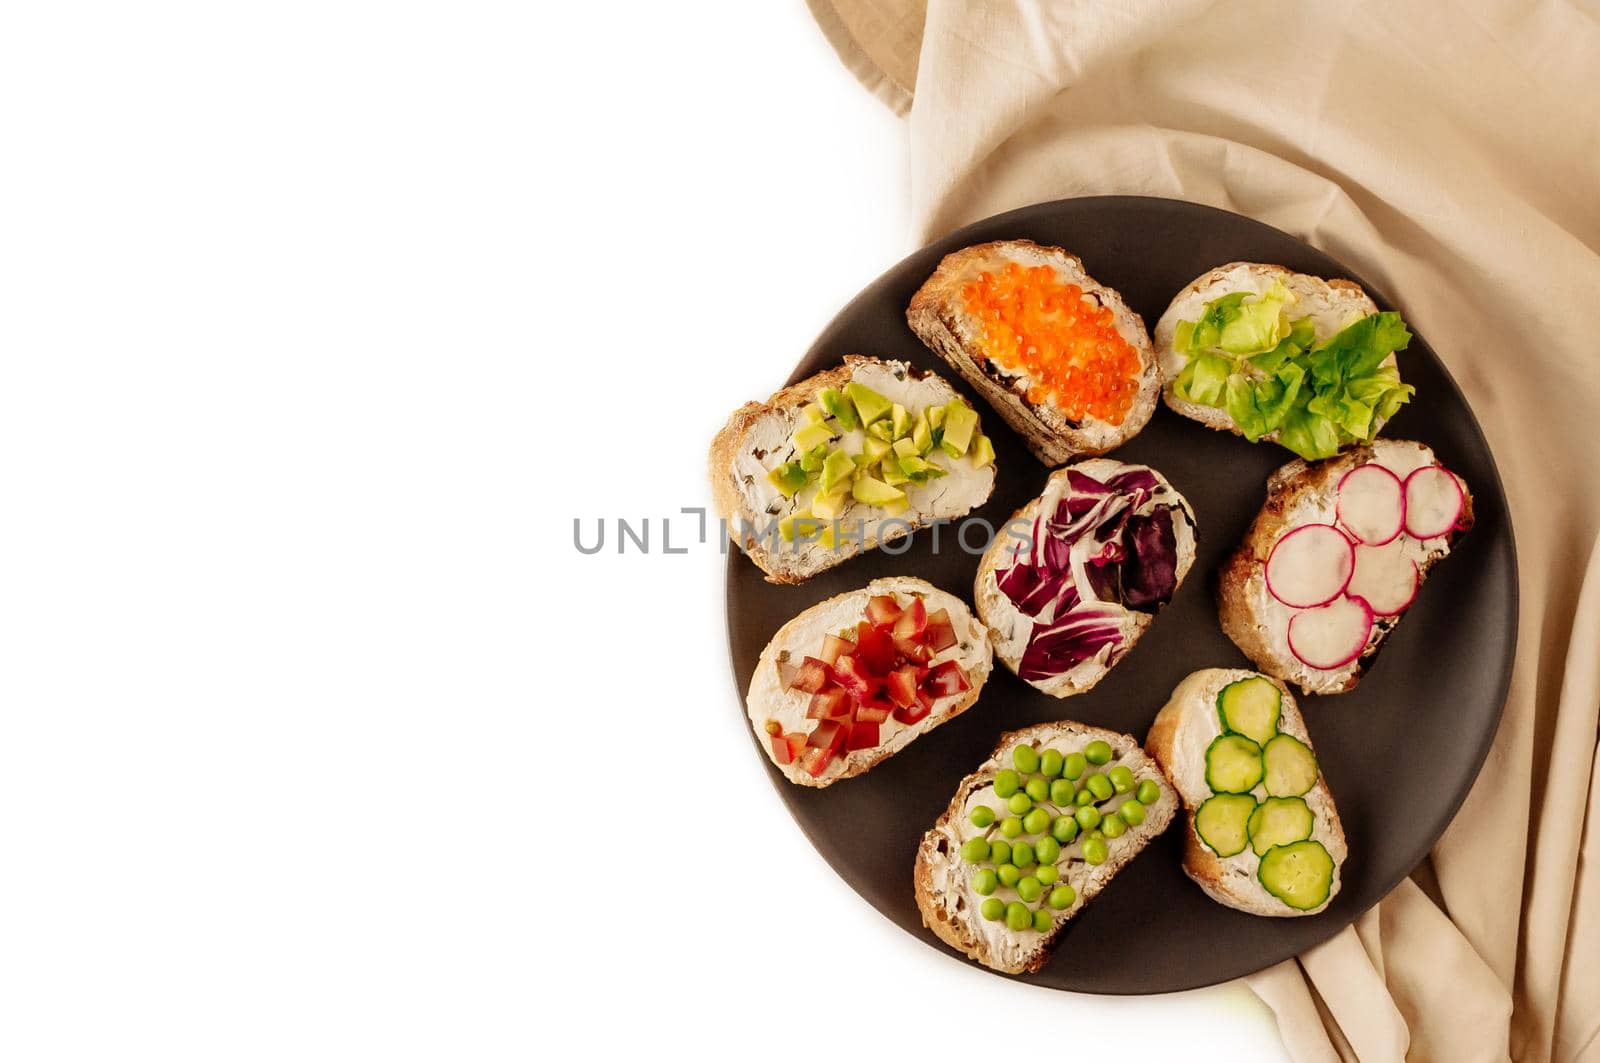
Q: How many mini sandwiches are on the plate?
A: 8